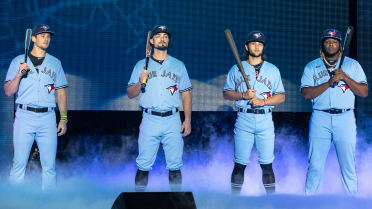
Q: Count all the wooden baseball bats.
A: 4